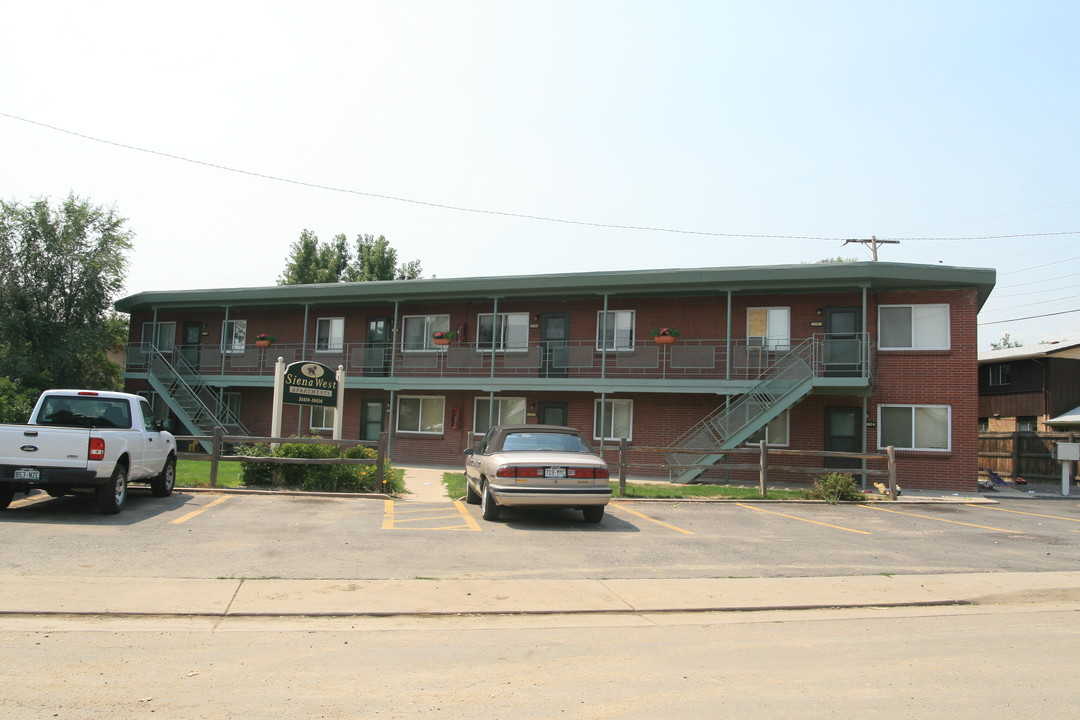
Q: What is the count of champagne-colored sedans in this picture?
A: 1